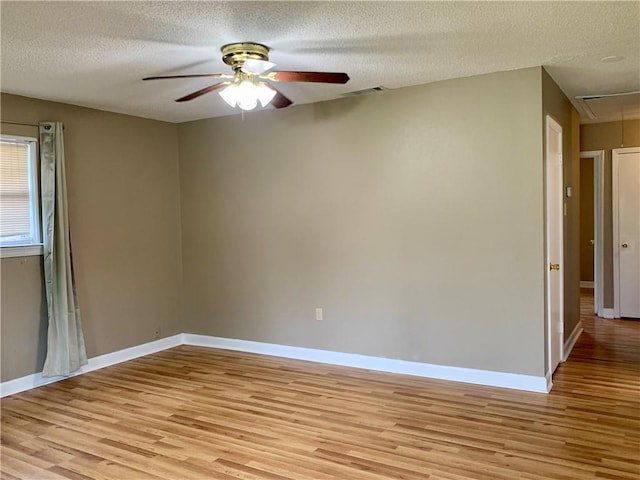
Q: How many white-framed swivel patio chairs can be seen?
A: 0